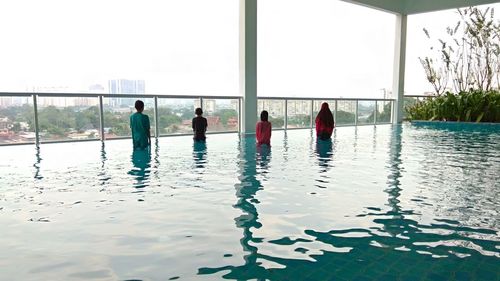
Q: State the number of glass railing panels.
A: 11